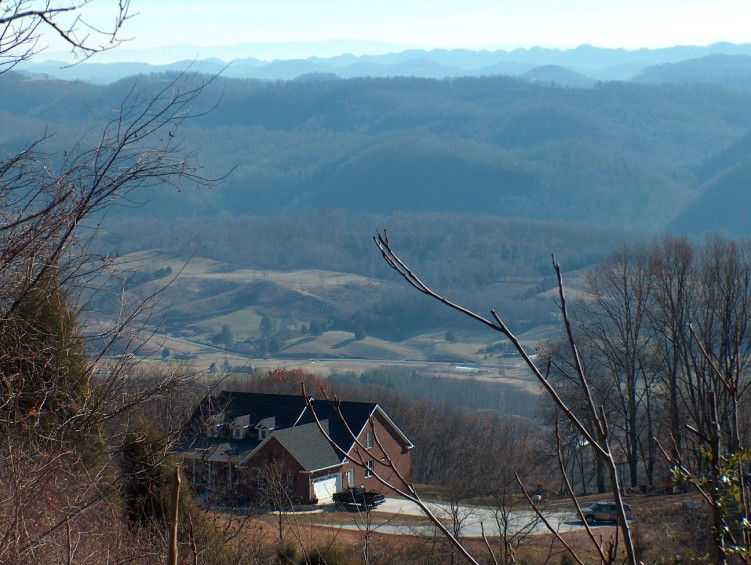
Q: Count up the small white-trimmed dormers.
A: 3